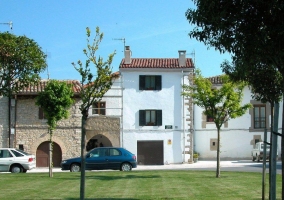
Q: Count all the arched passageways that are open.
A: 1